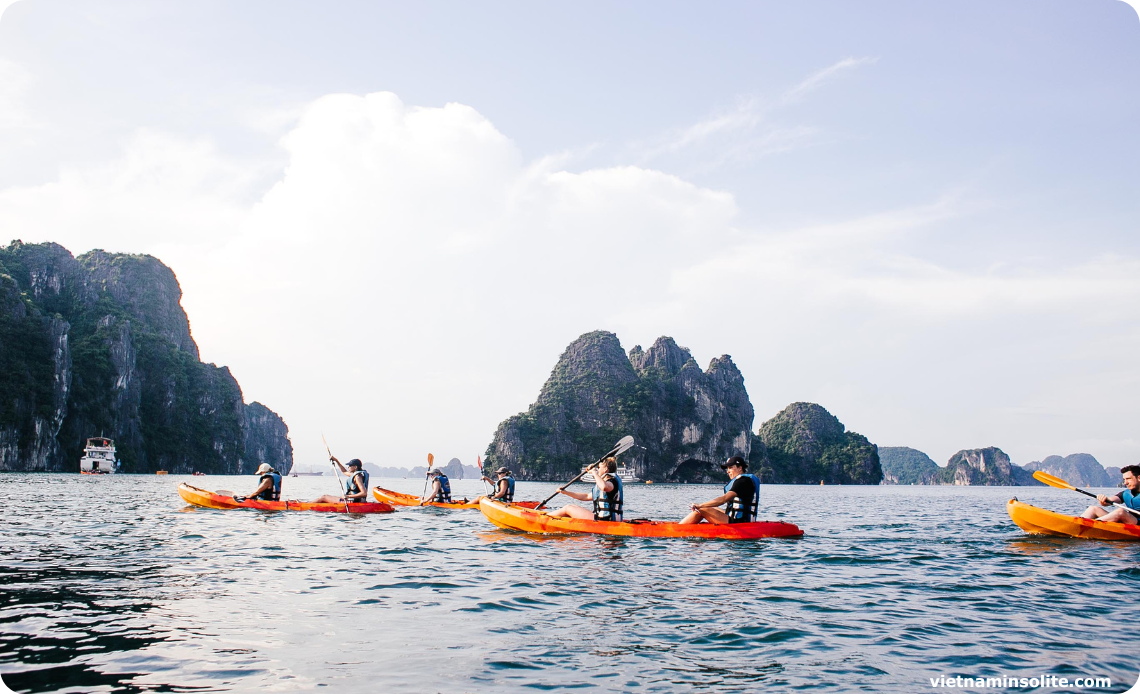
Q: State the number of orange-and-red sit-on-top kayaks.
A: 4